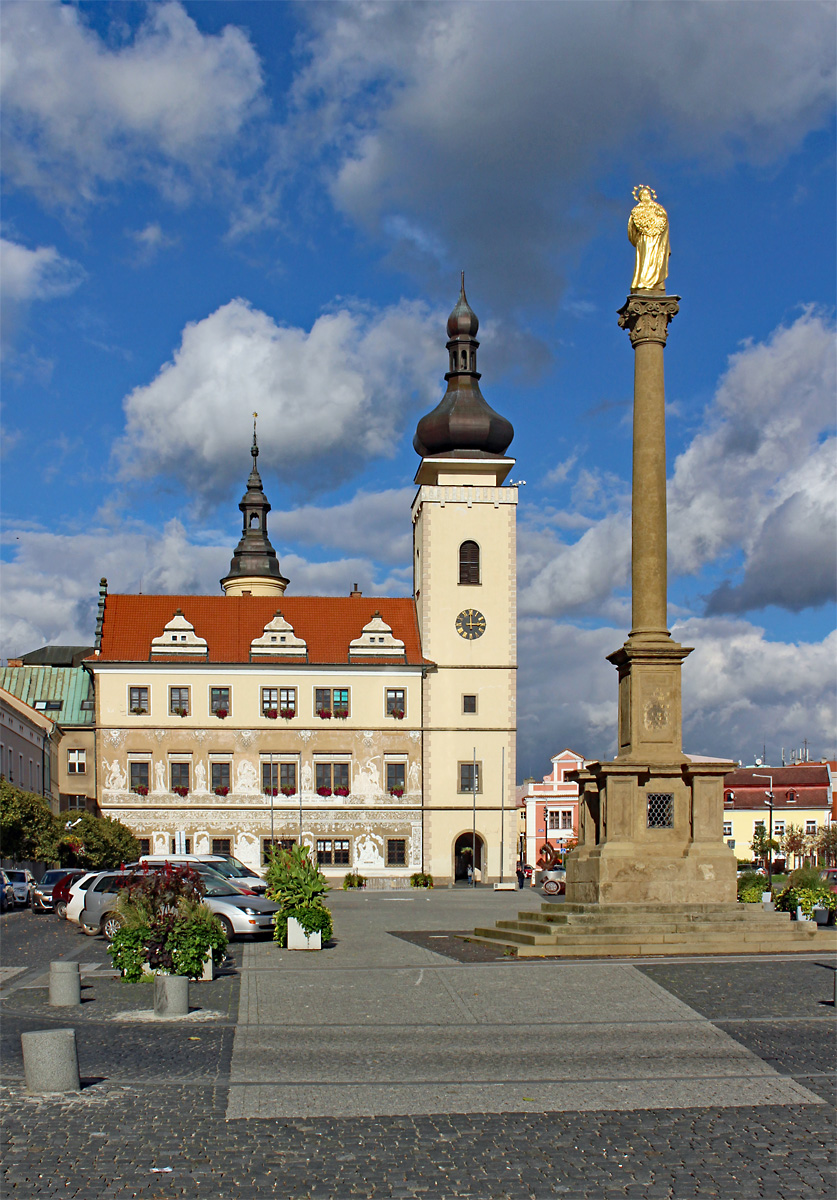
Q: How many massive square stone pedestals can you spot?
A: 1